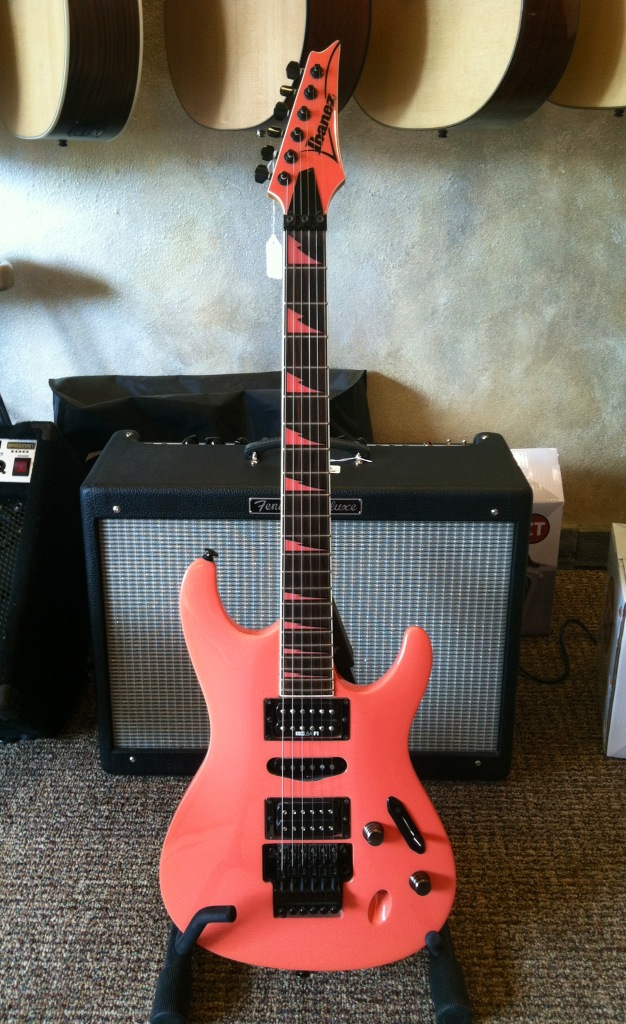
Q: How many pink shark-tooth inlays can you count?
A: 10